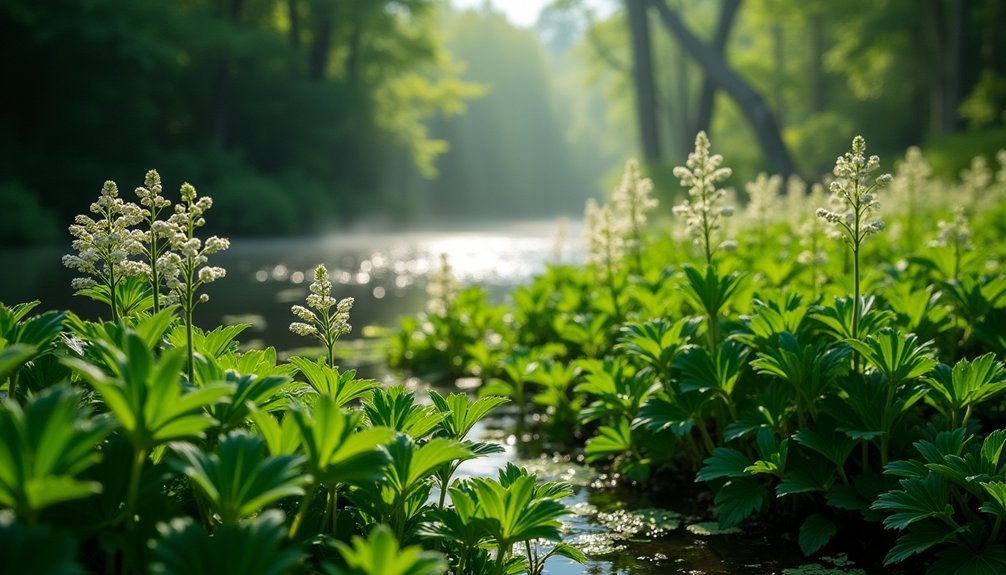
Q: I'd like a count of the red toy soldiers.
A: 0